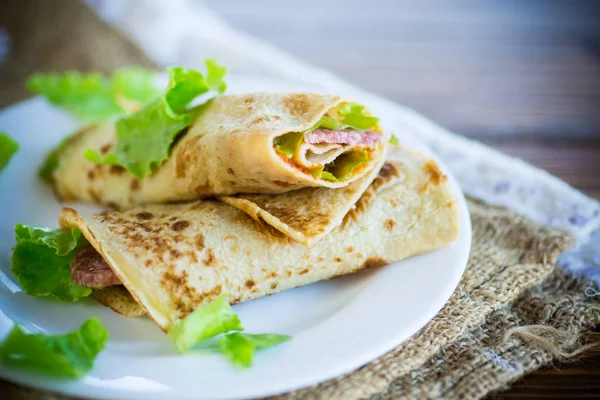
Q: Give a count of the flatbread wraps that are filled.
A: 2